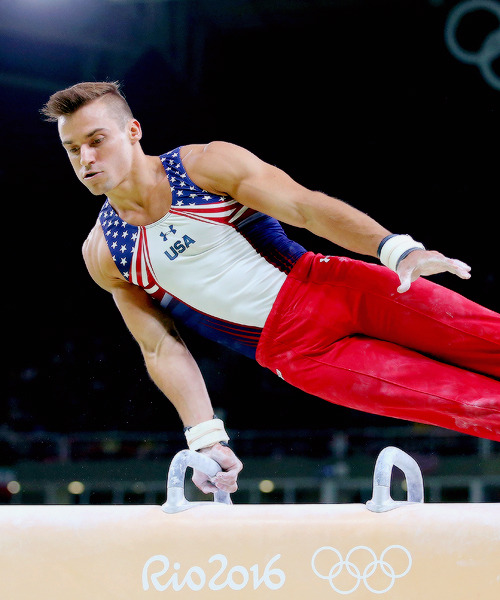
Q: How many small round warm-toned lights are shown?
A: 3